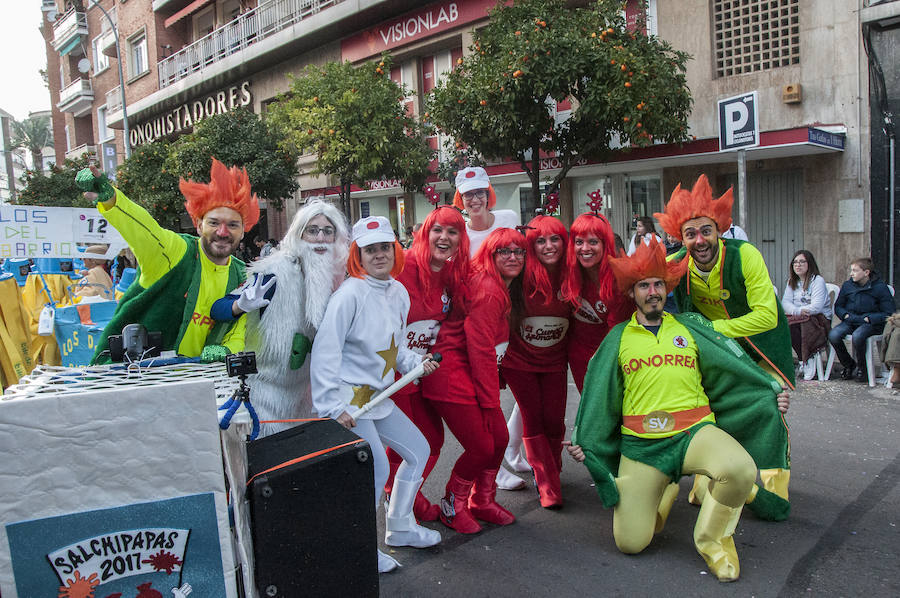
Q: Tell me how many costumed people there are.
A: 10